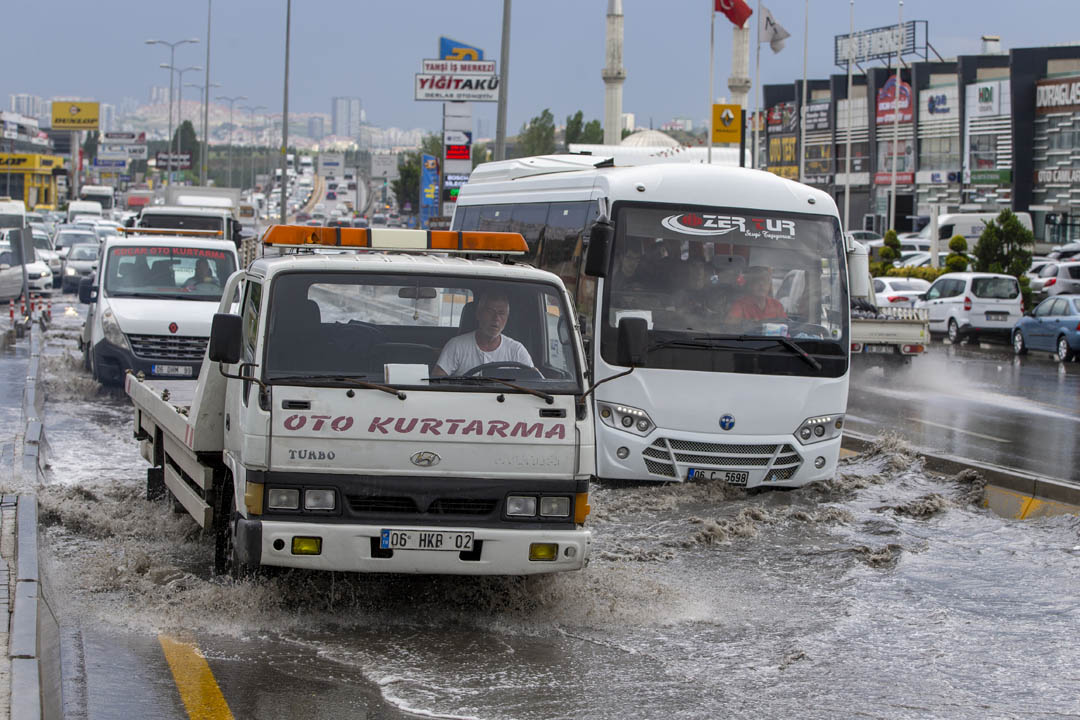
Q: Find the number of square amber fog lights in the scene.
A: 2